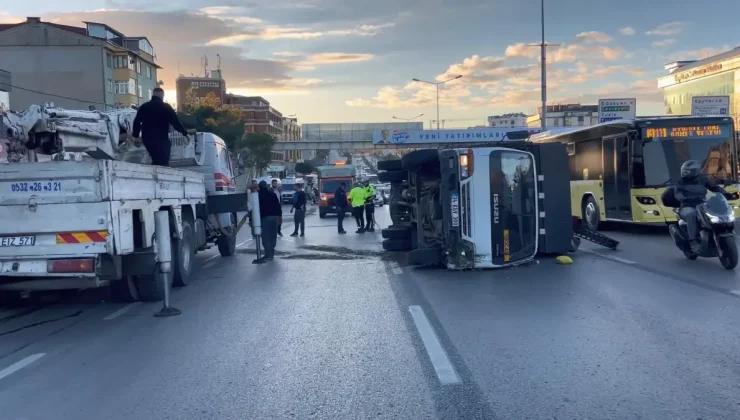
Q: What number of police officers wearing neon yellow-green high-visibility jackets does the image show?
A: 2